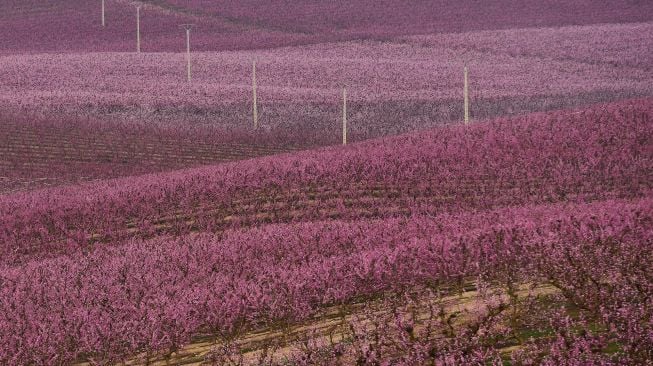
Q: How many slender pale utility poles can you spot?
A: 6